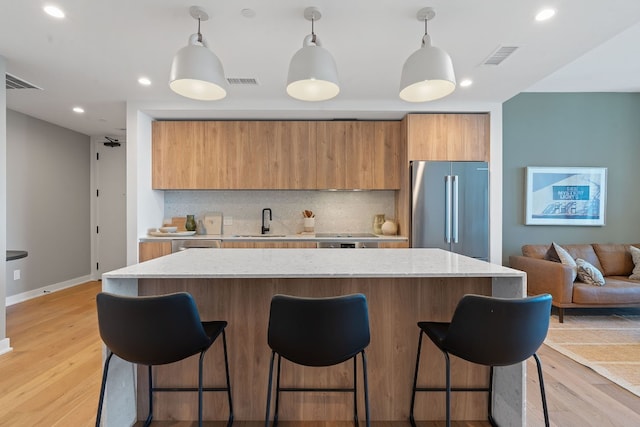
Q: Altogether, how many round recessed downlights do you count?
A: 5